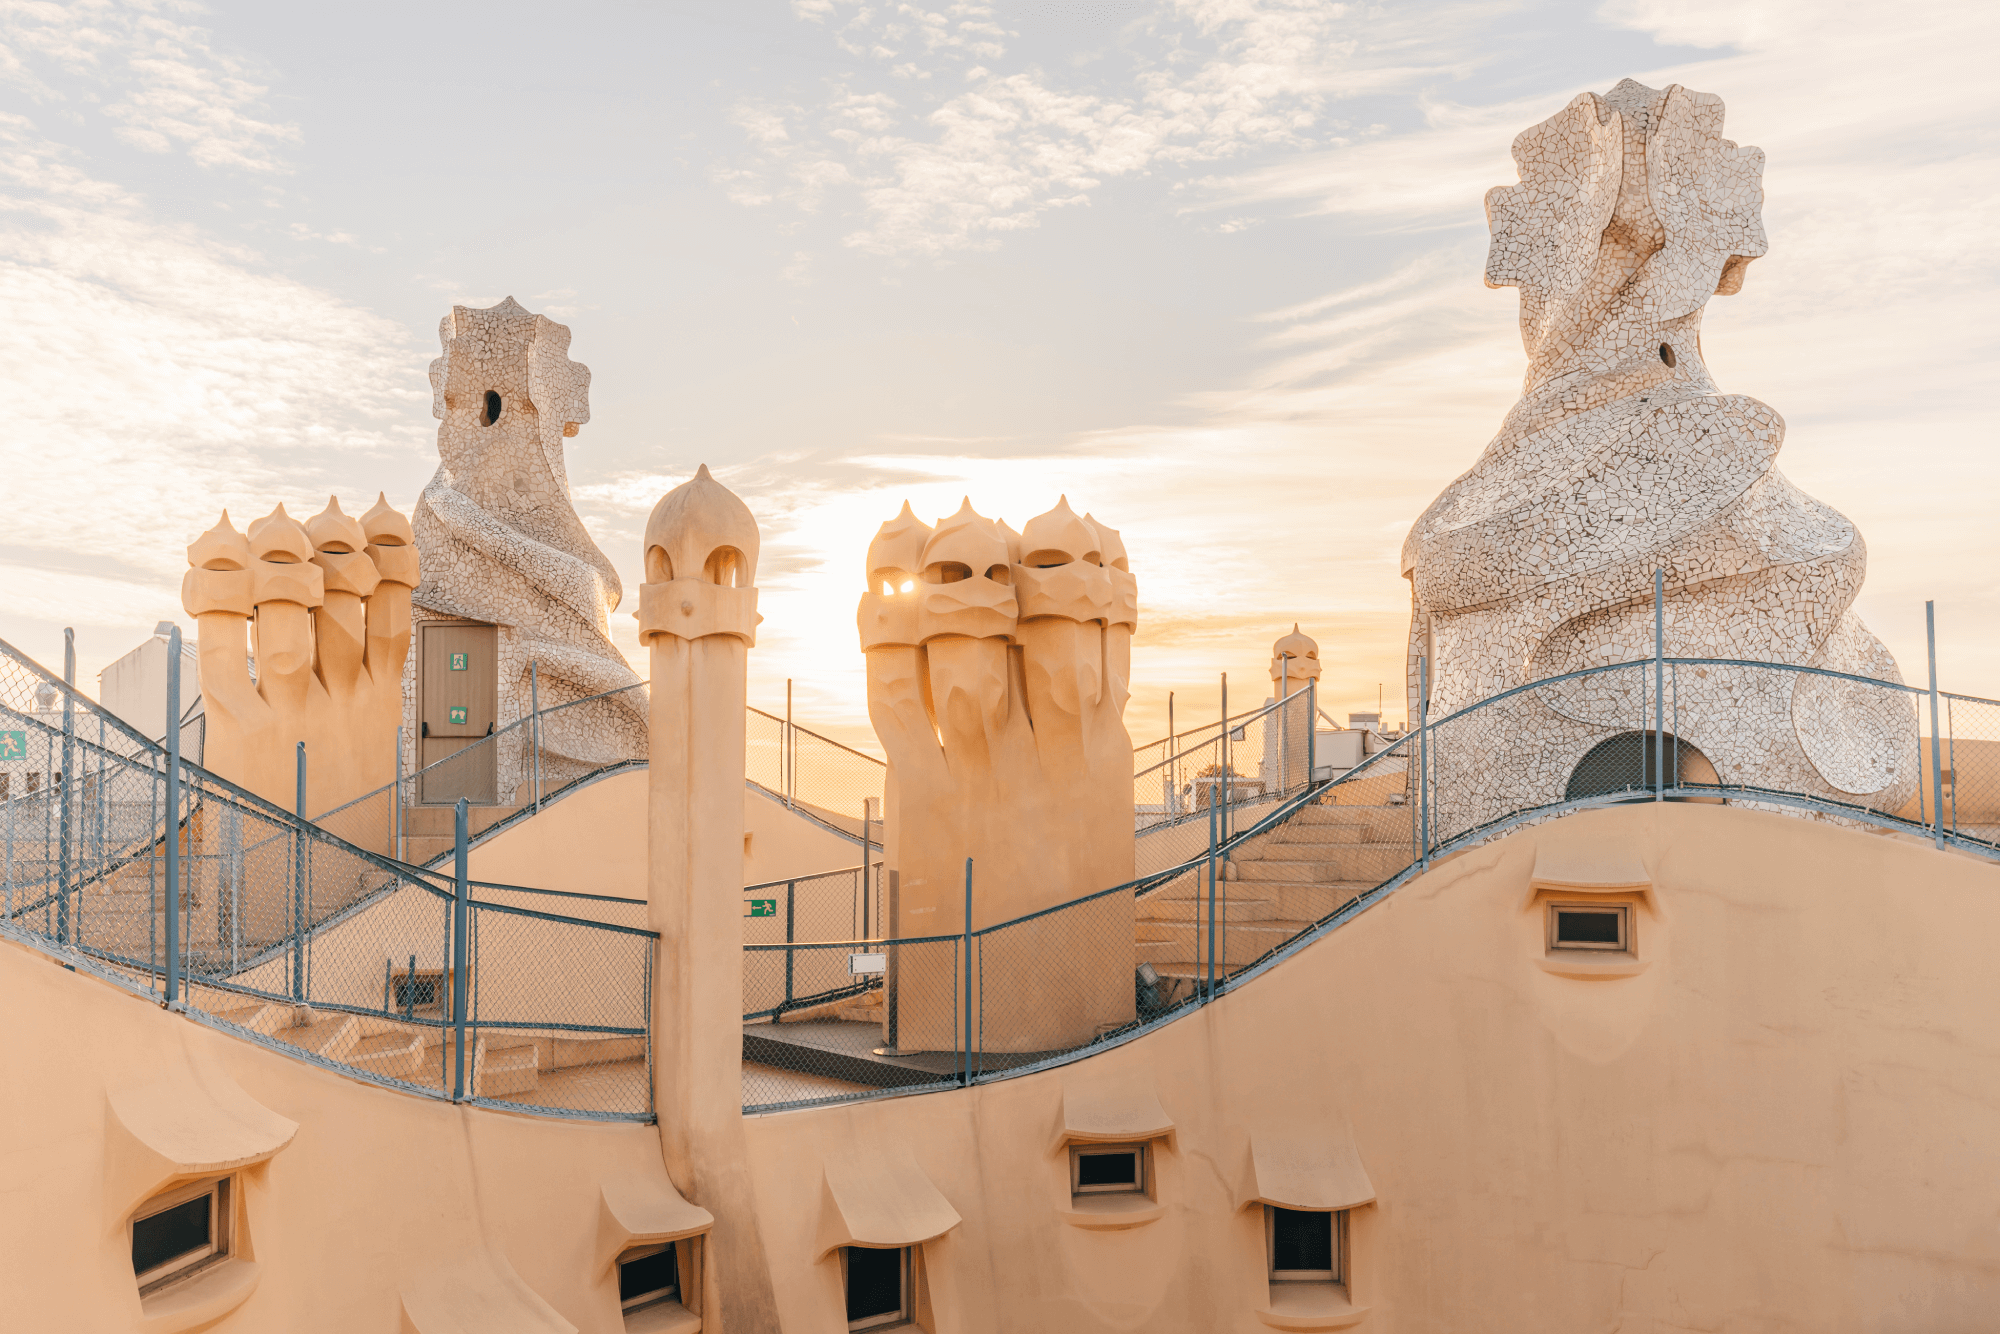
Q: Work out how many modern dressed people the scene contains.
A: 0